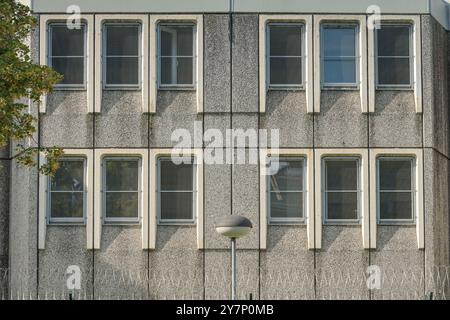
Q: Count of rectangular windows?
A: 12